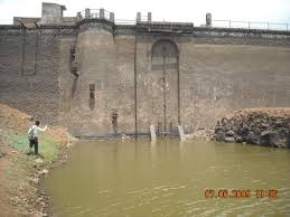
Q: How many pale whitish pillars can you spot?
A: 2